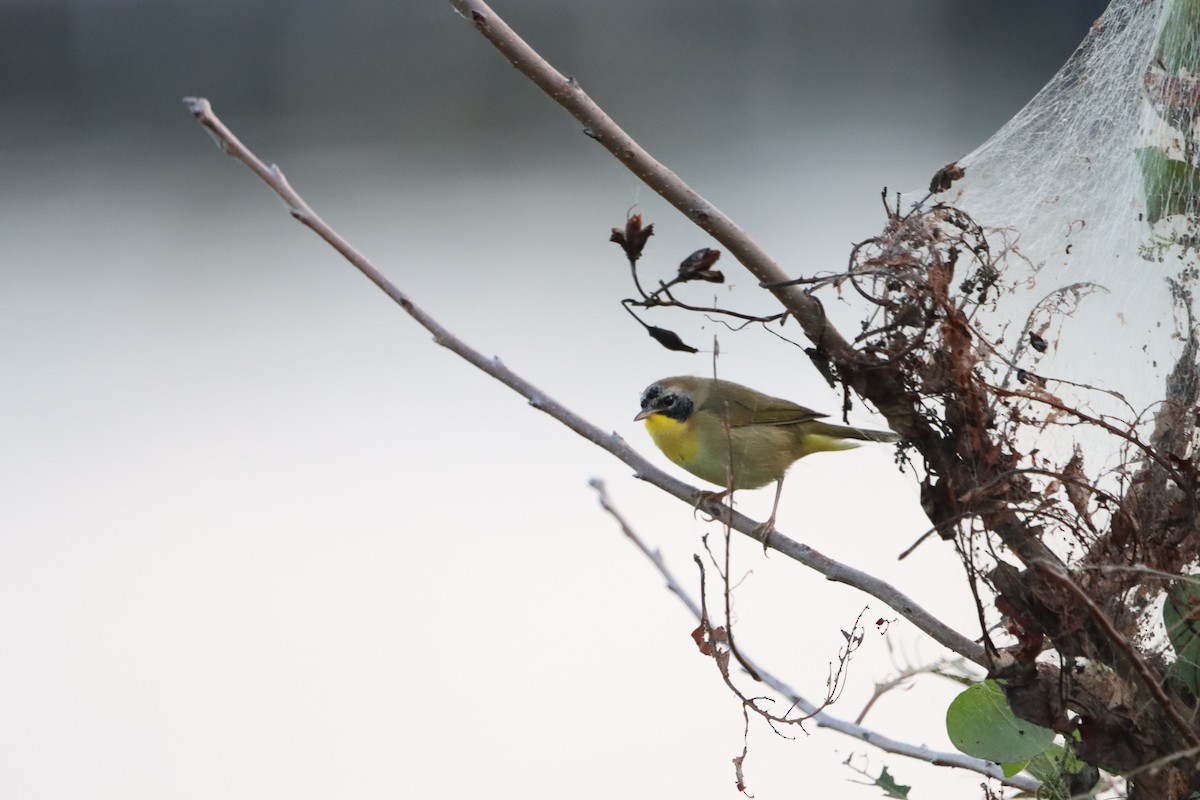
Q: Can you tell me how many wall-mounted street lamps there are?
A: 0